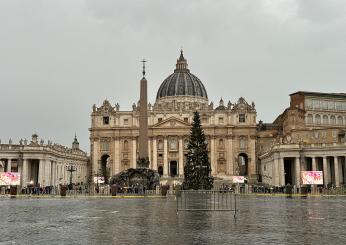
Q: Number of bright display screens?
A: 4